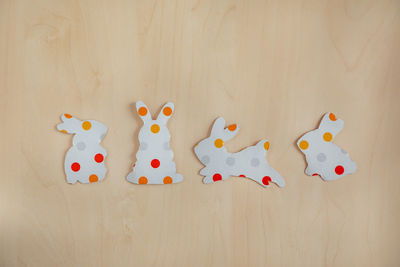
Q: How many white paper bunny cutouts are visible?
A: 4